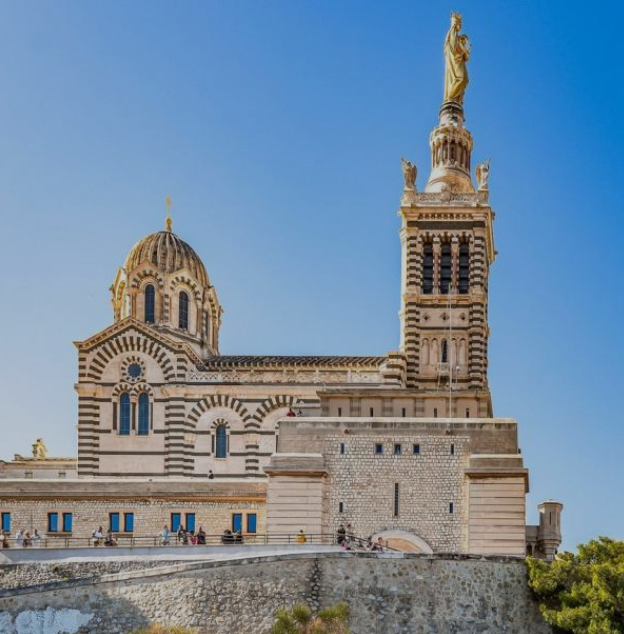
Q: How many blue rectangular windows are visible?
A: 9